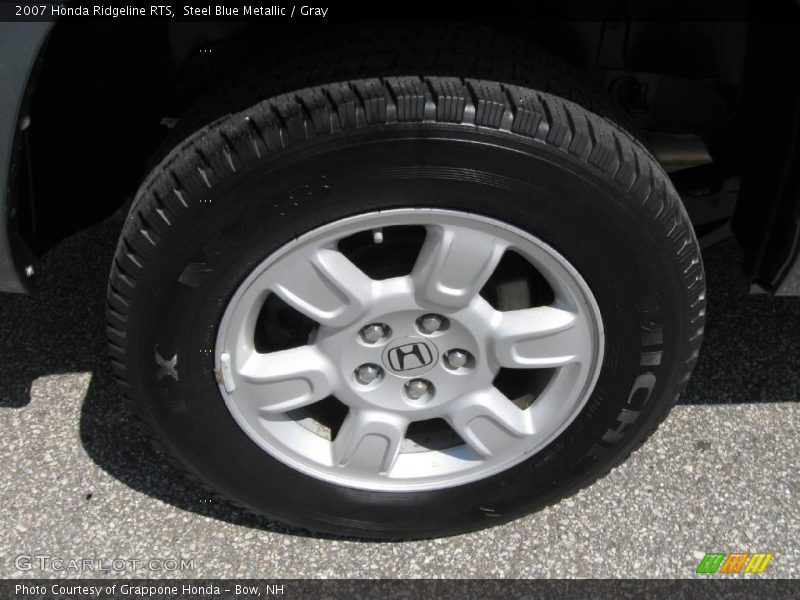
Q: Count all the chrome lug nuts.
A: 5